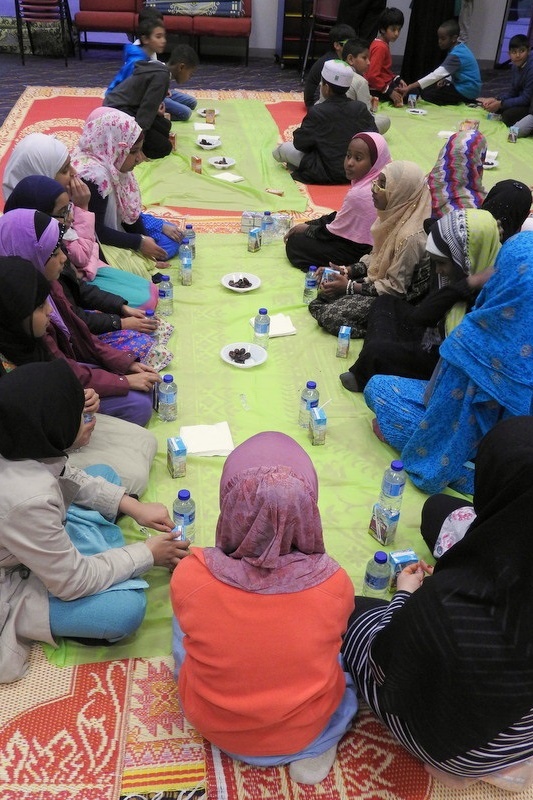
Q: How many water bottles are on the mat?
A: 12